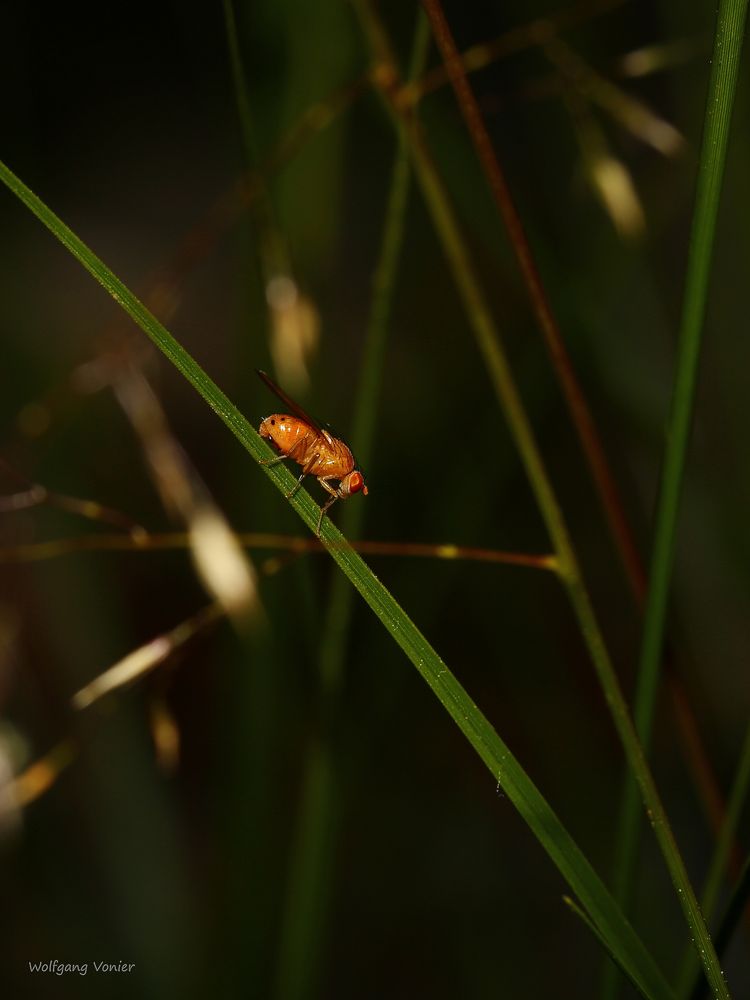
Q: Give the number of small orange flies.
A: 1